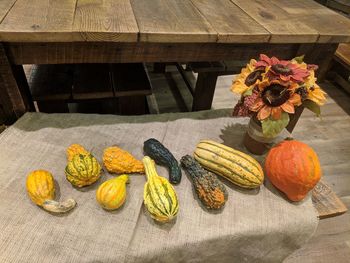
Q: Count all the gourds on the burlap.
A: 9